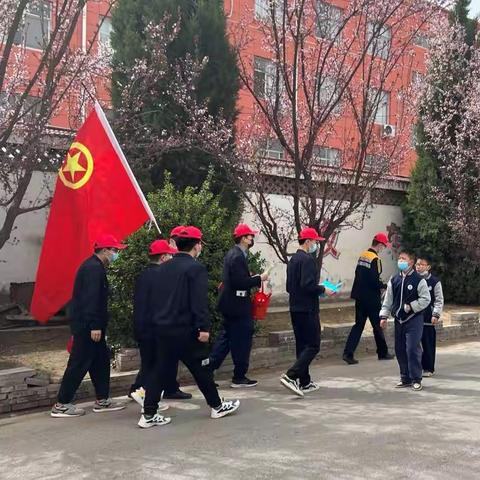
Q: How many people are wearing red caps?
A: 7